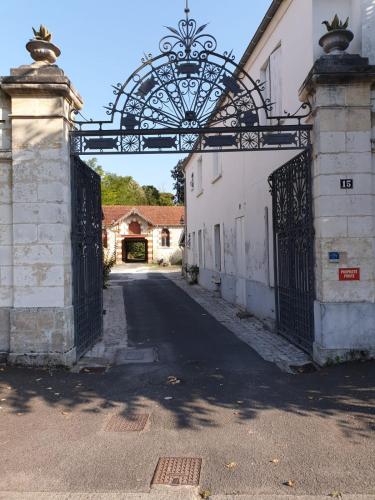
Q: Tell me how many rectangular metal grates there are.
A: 2